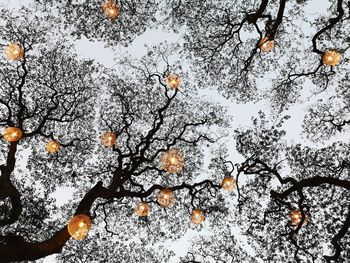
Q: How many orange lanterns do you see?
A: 15